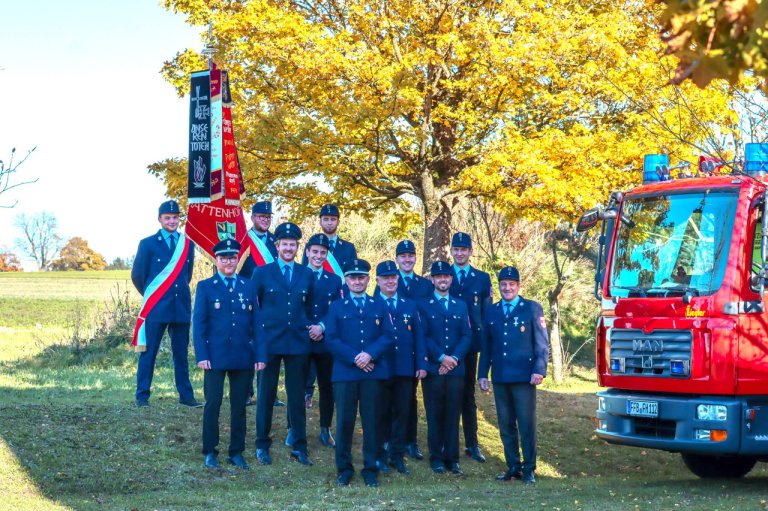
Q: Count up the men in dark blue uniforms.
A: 12